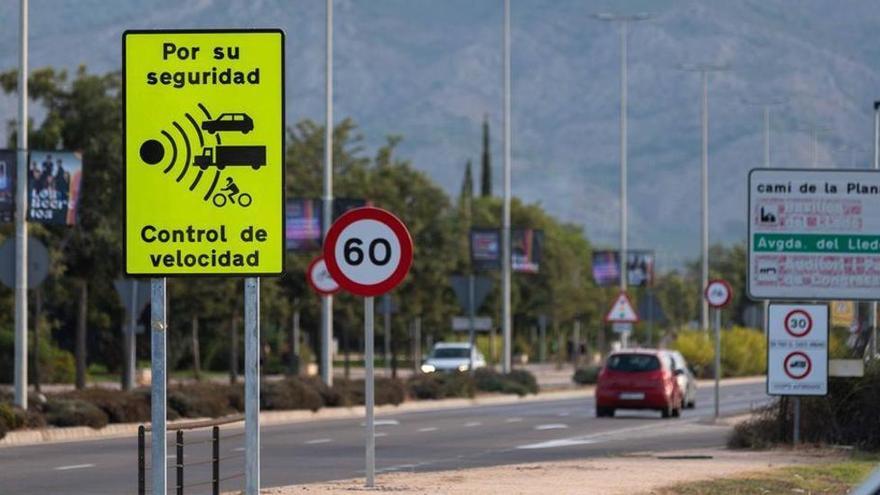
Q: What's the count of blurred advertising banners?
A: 8